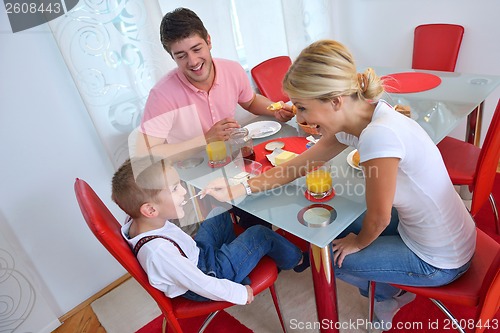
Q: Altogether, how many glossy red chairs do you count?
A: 5